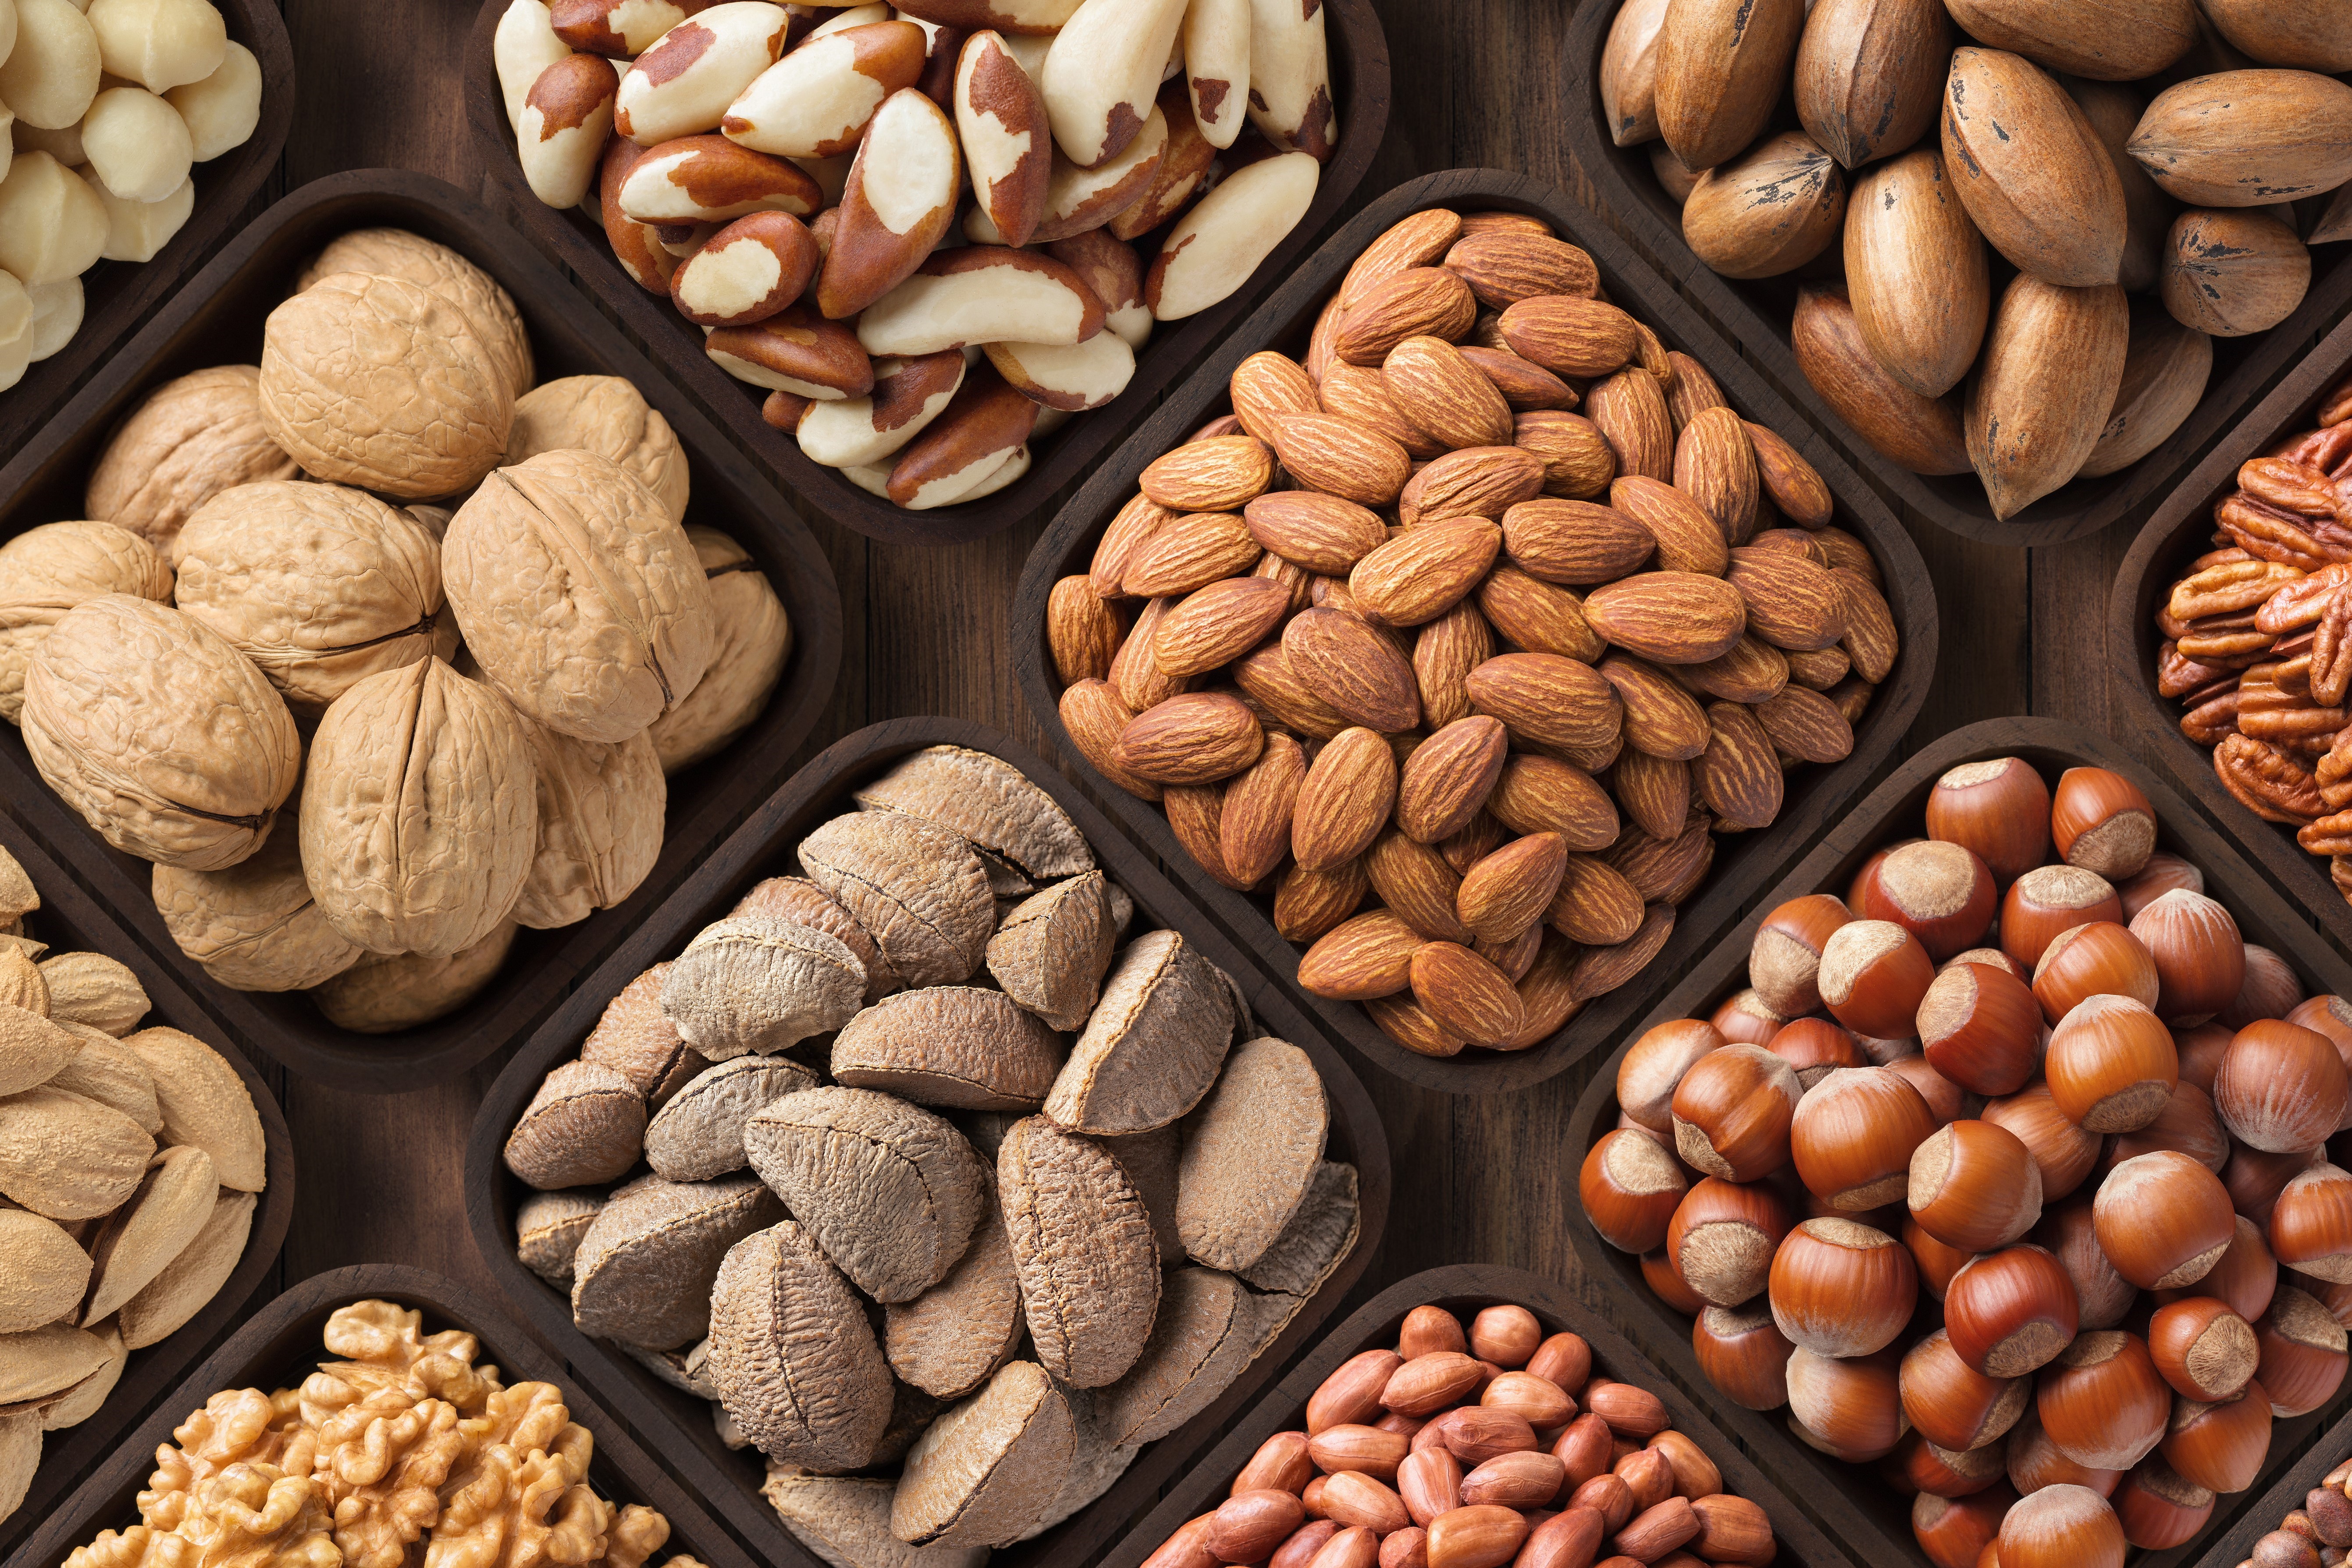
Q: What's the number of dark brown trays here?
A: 12